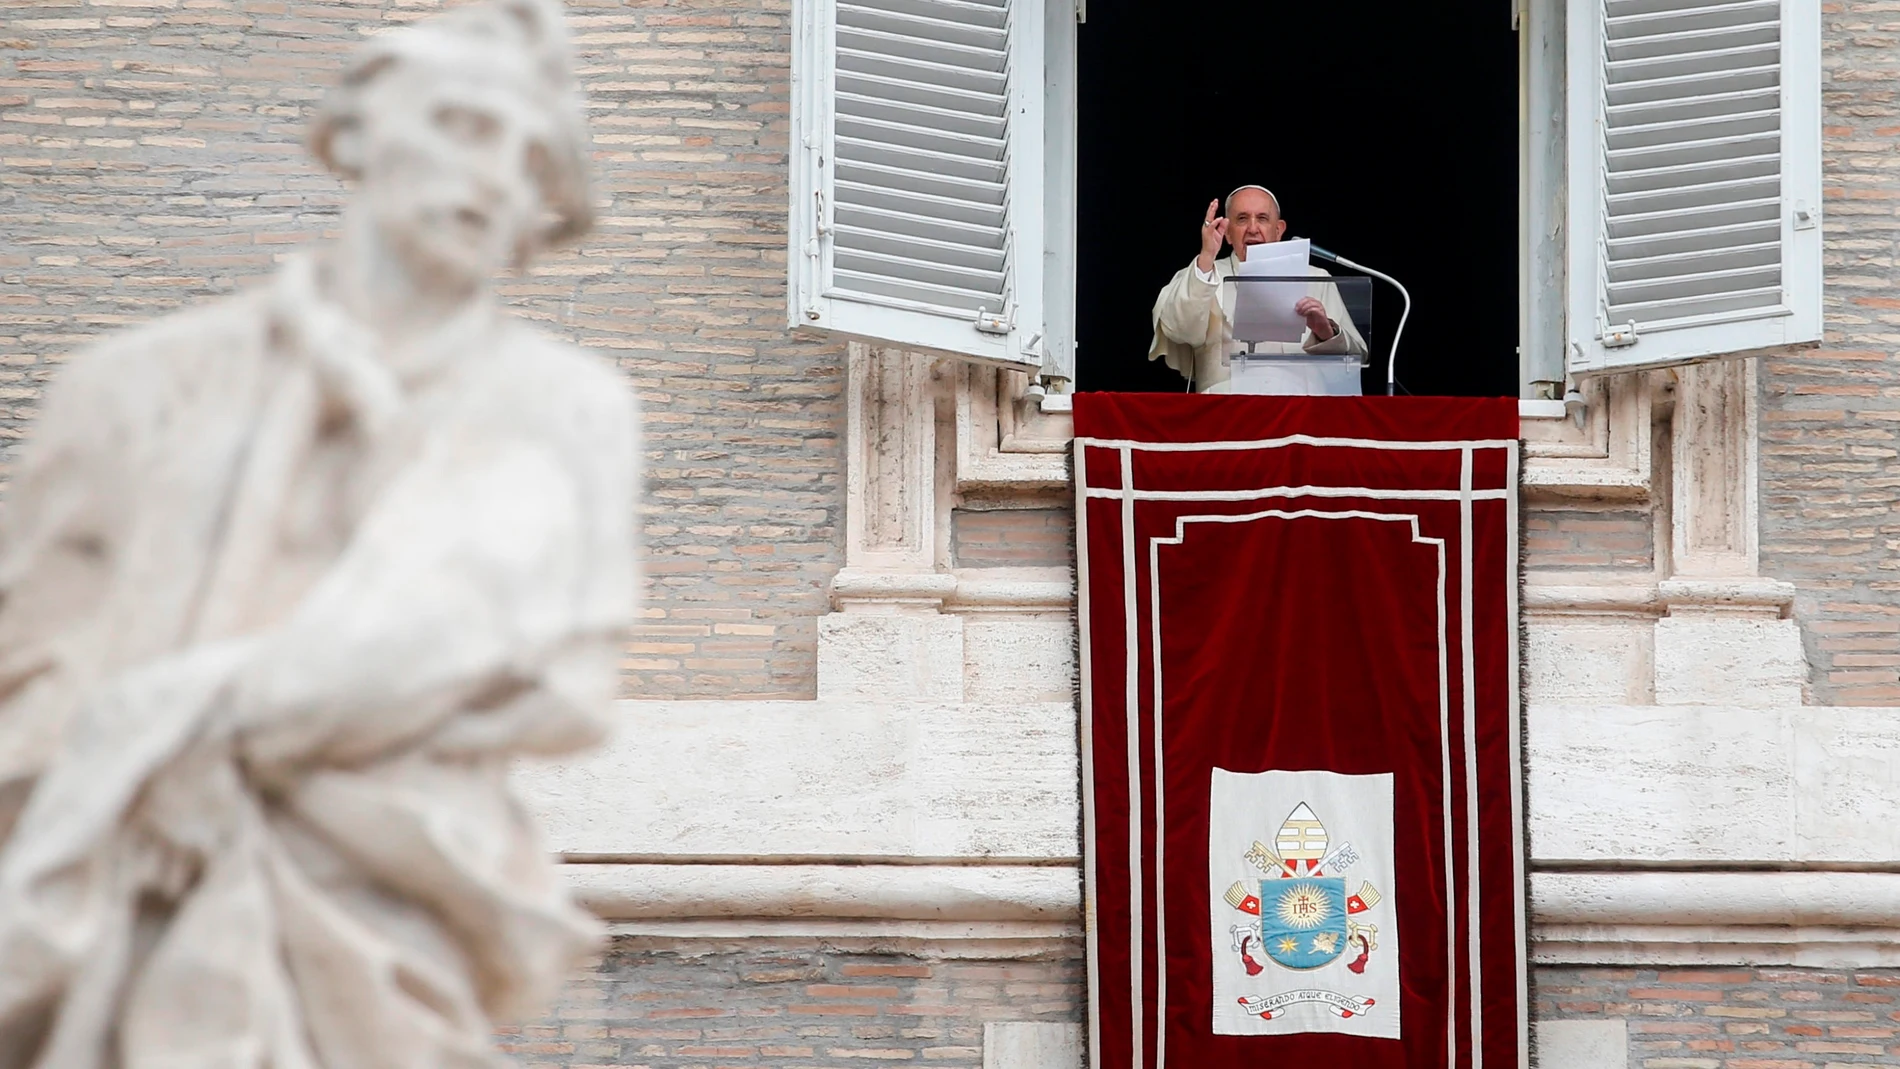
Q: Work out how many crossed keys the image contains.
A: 2